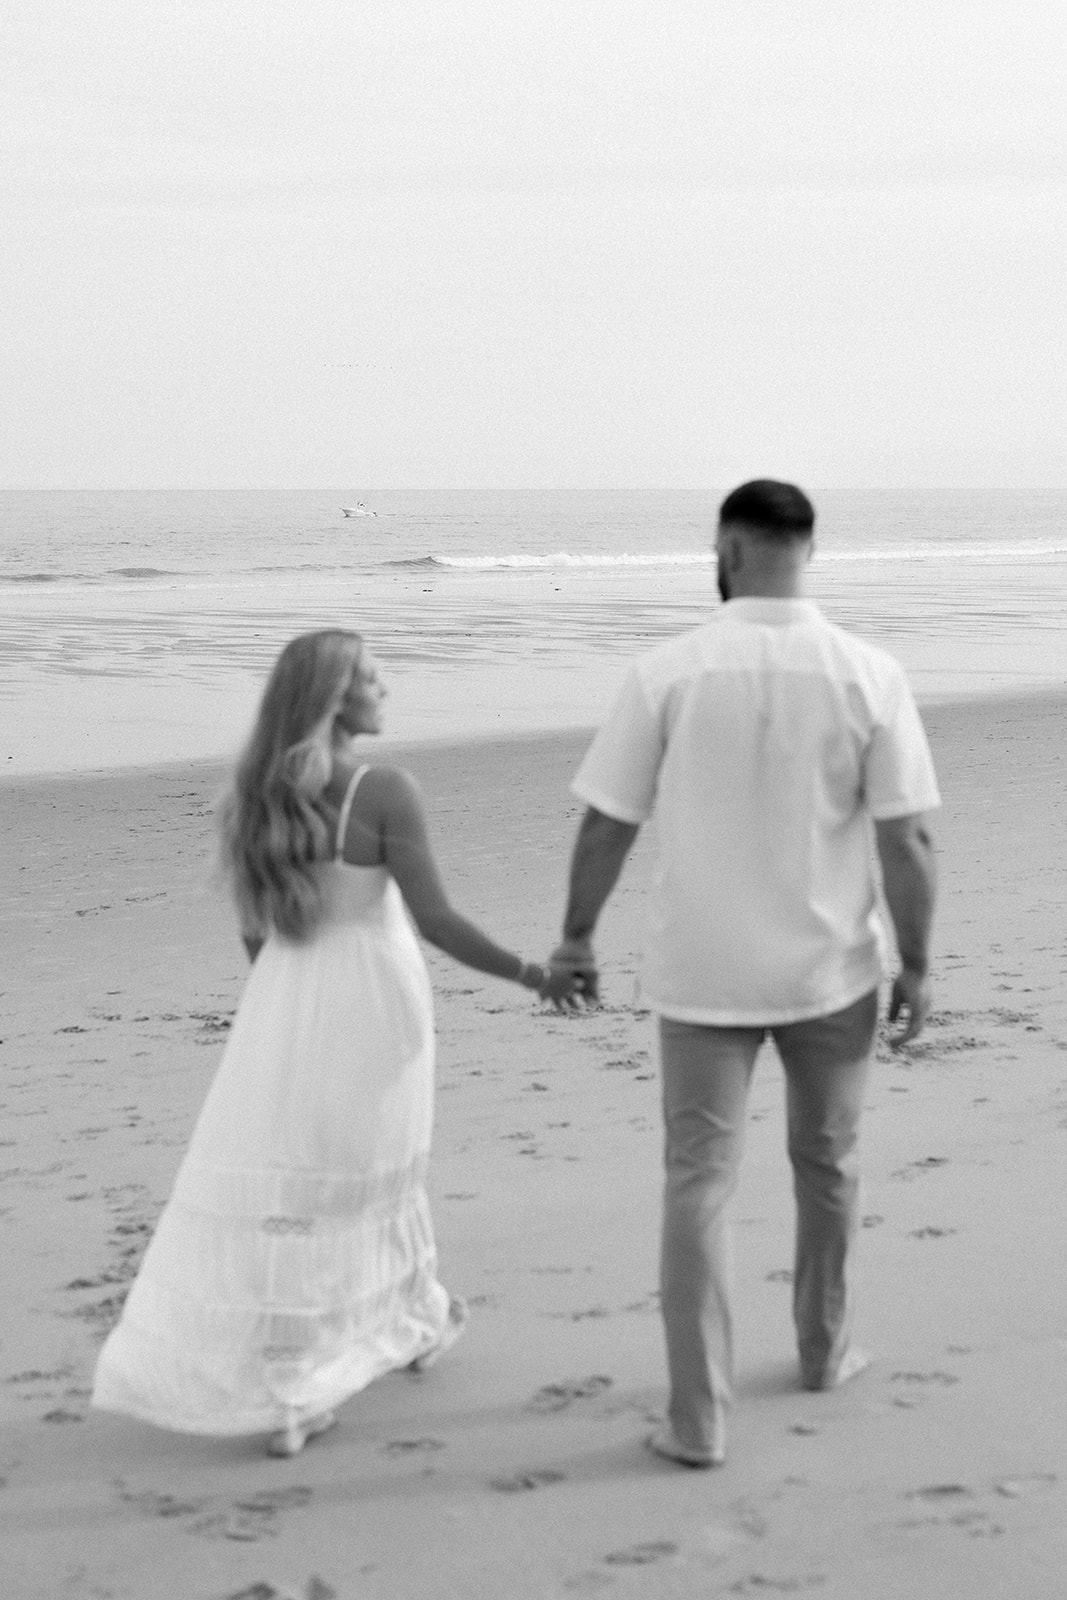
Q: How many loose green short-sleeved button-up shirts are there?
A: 0